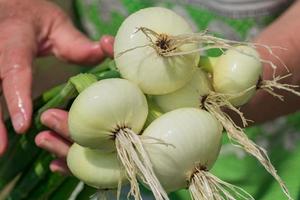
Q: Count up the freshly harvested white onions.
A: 6